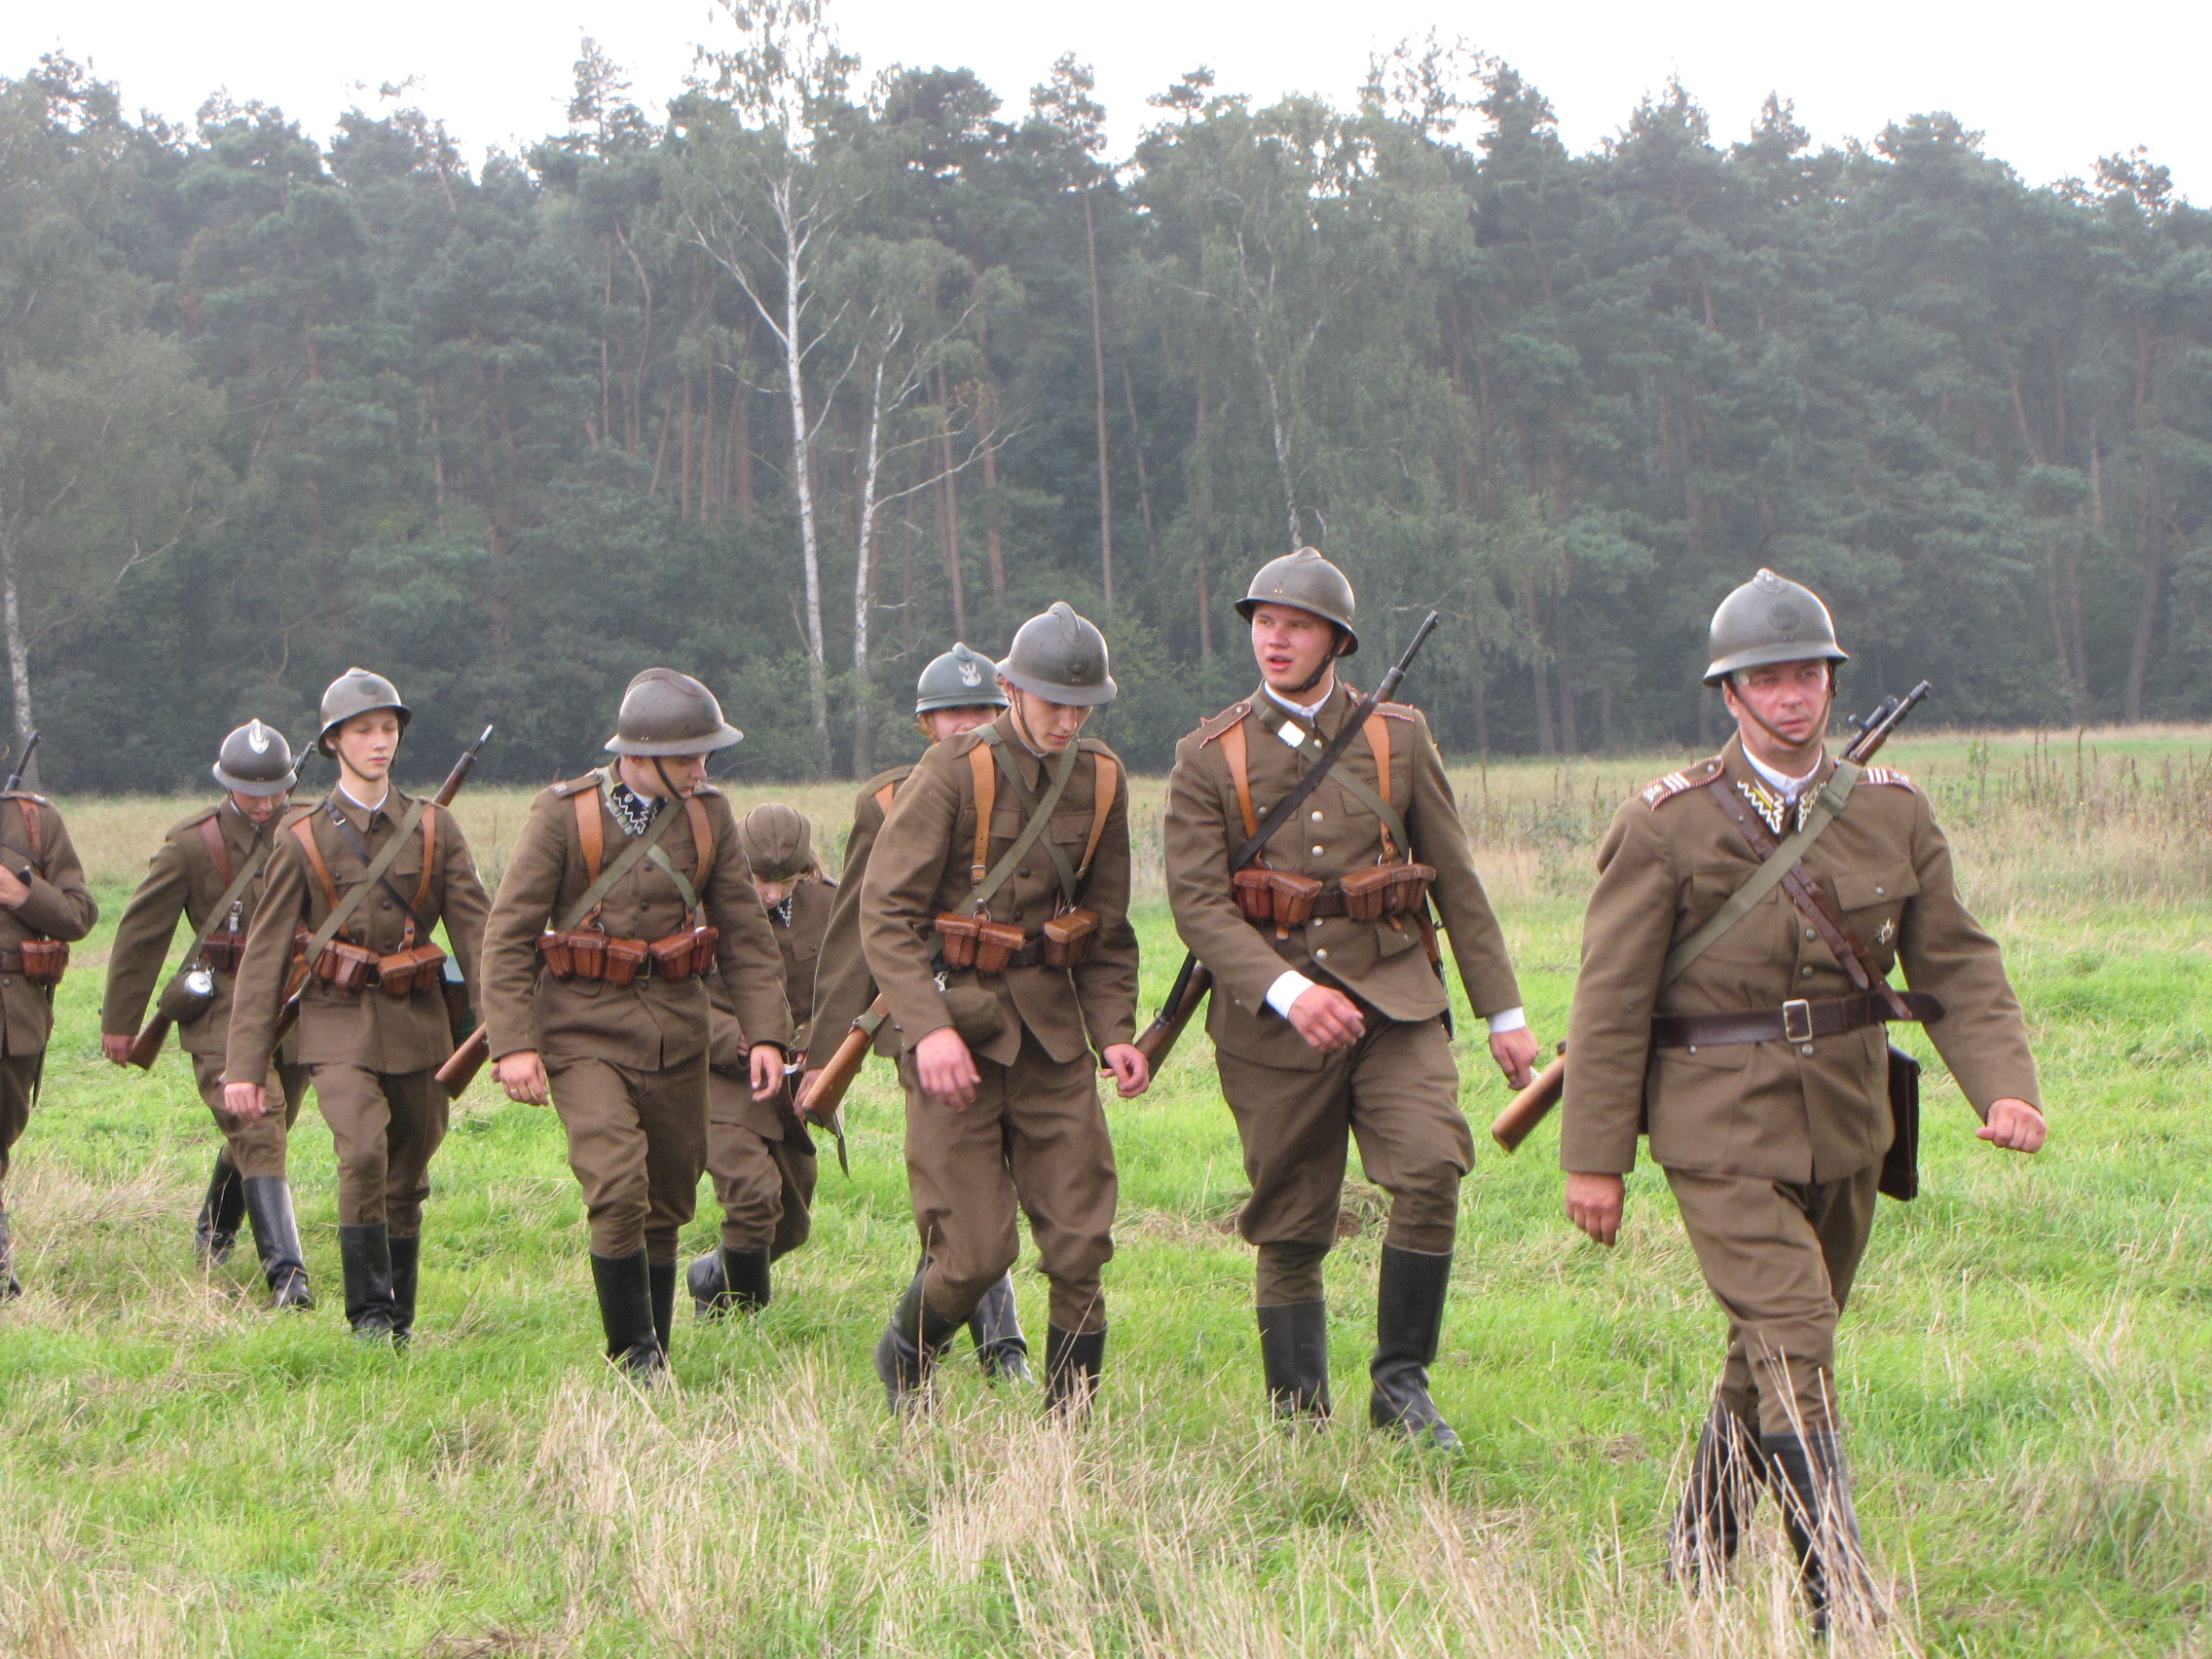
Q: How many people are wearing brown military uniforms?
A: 9